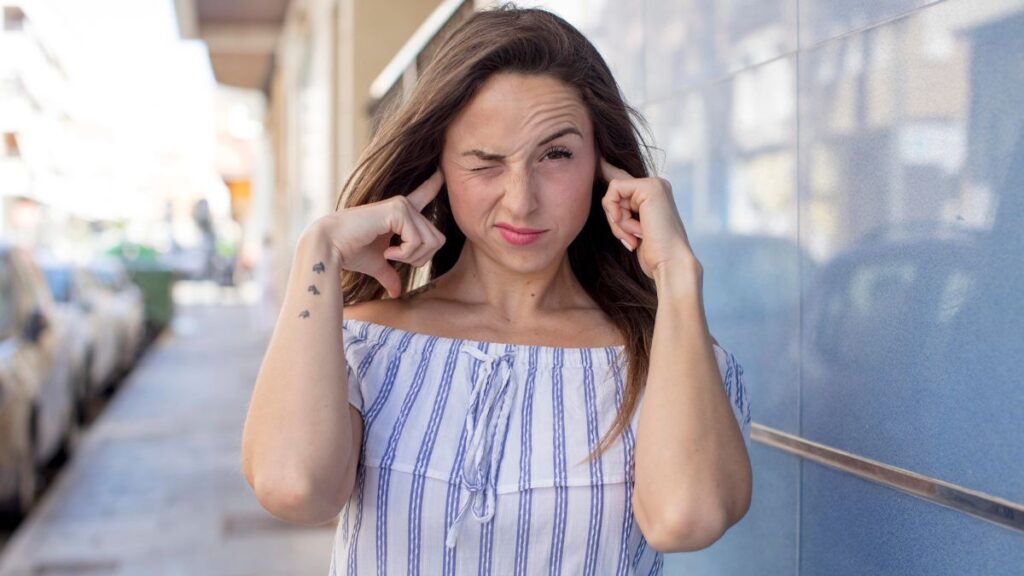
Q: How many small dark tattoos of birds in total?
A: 3